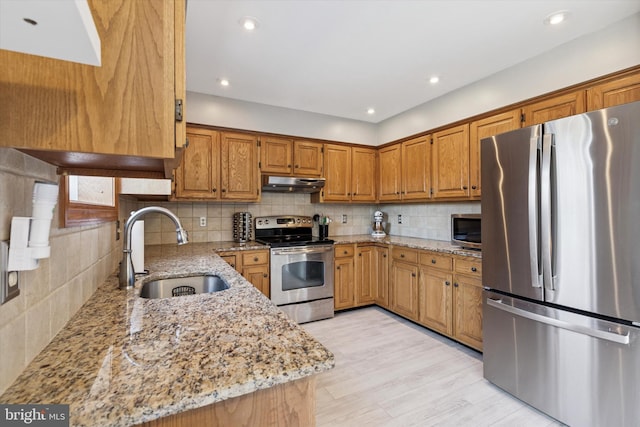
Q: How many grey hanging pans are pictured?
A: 0